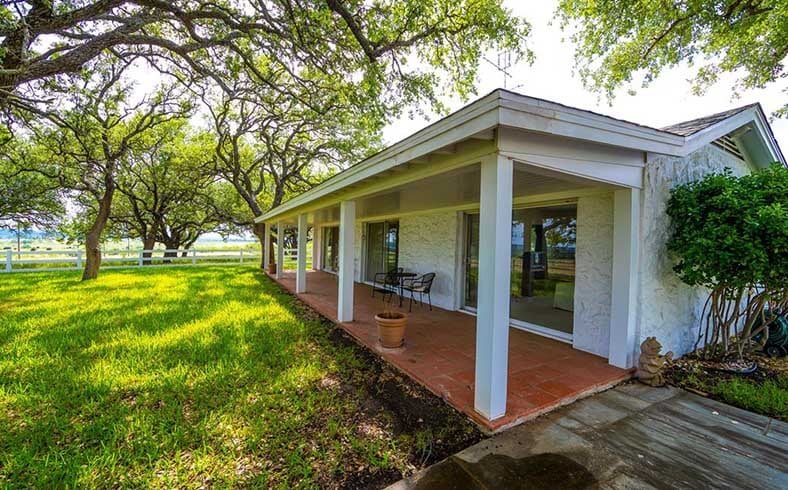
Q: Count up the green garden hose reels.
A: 1